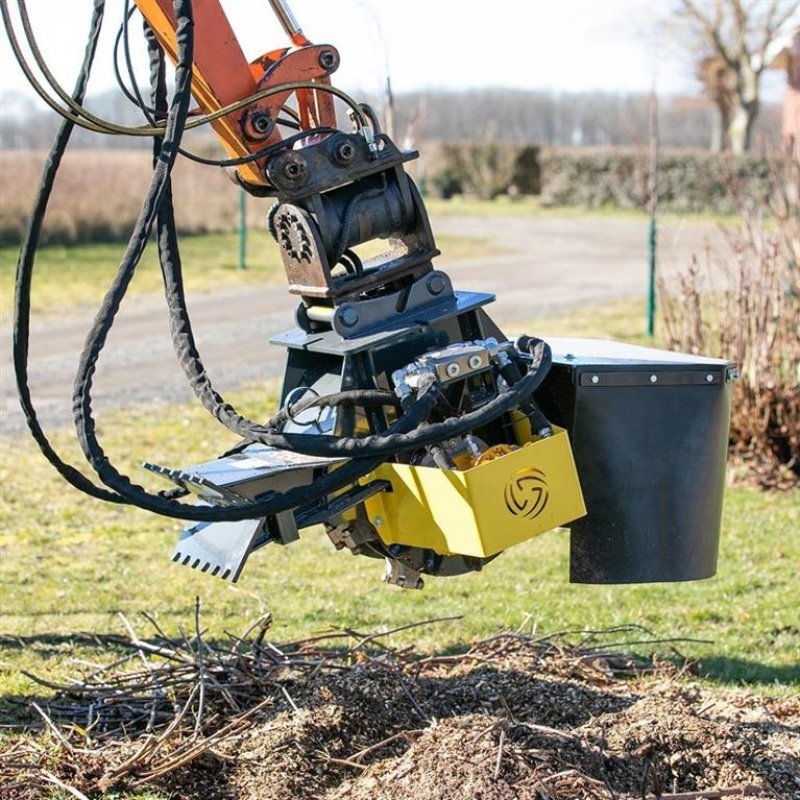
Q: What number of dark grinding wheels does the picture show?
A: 1